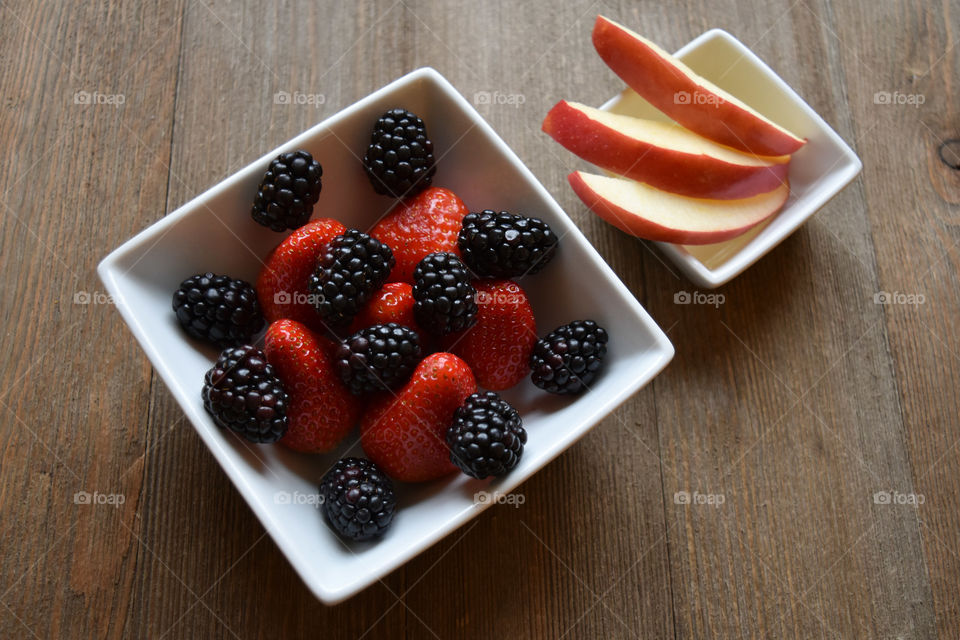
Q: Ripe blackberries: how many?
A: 11